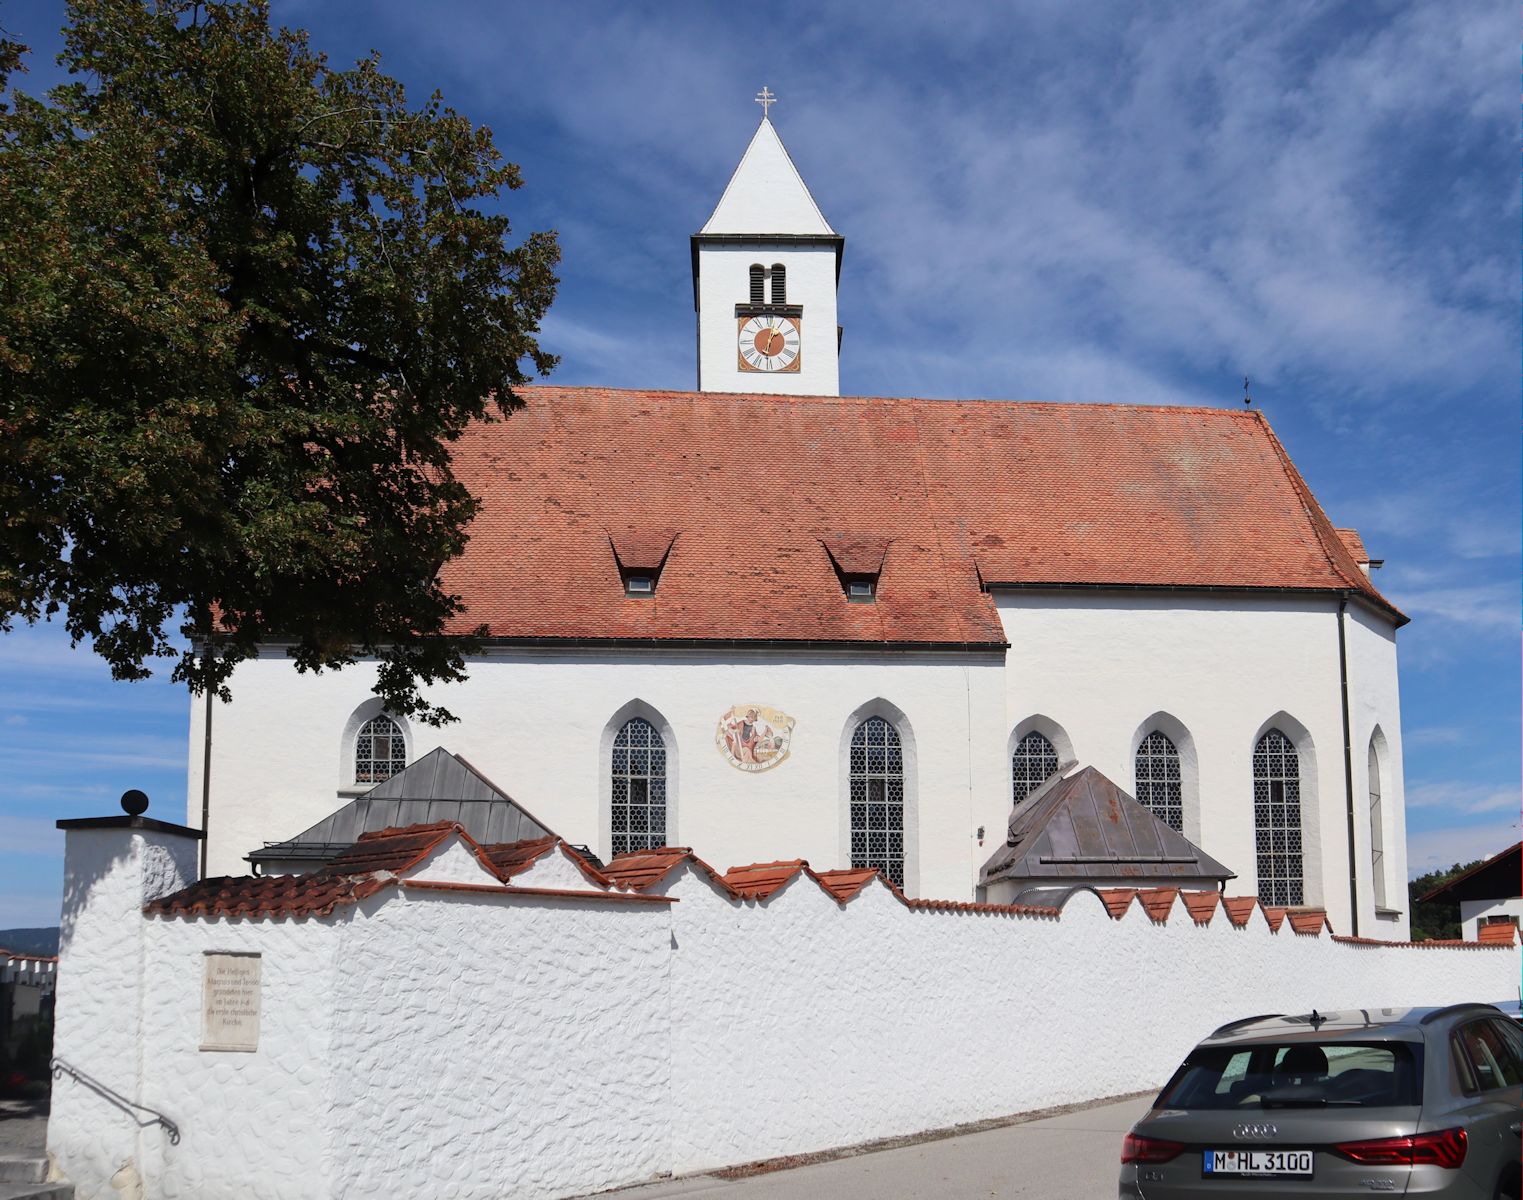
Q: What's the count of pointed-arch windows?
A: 7